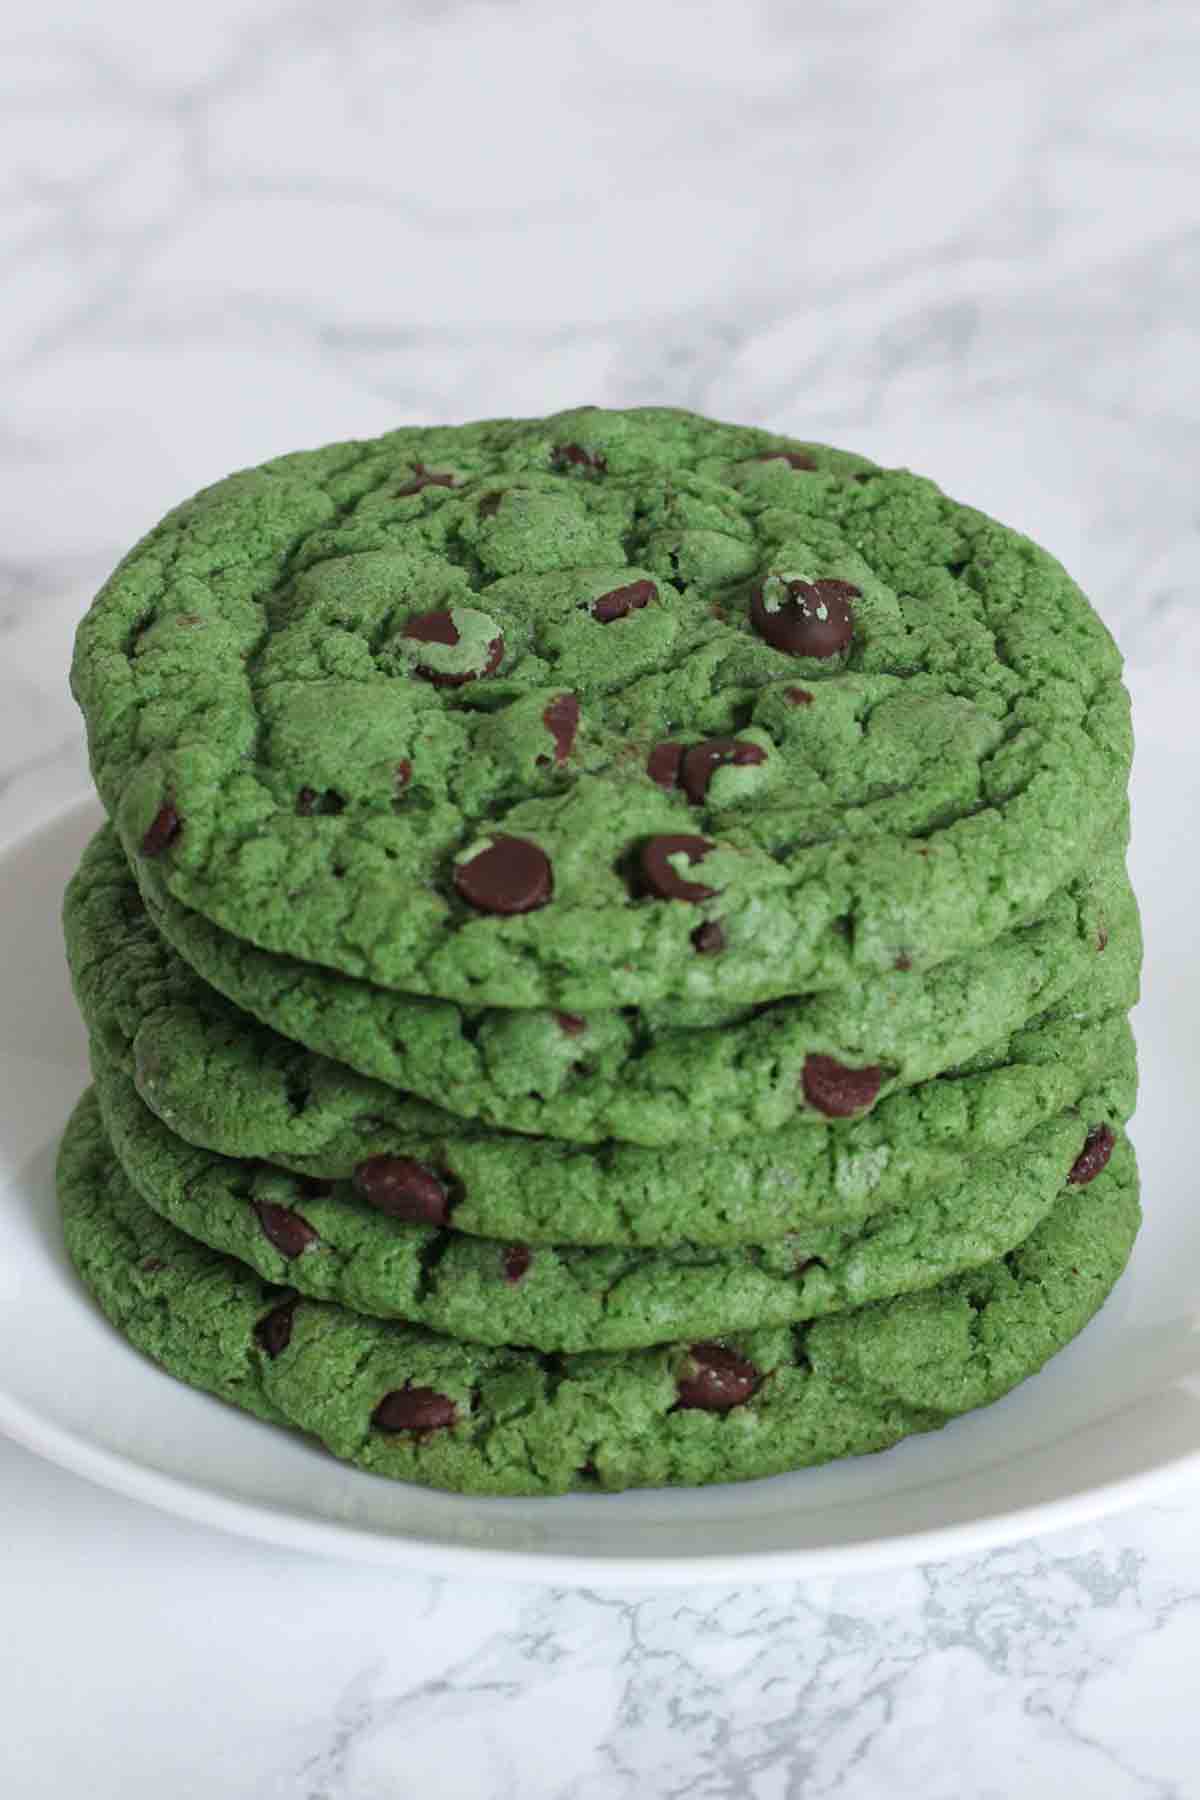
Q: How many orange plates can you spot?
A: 0